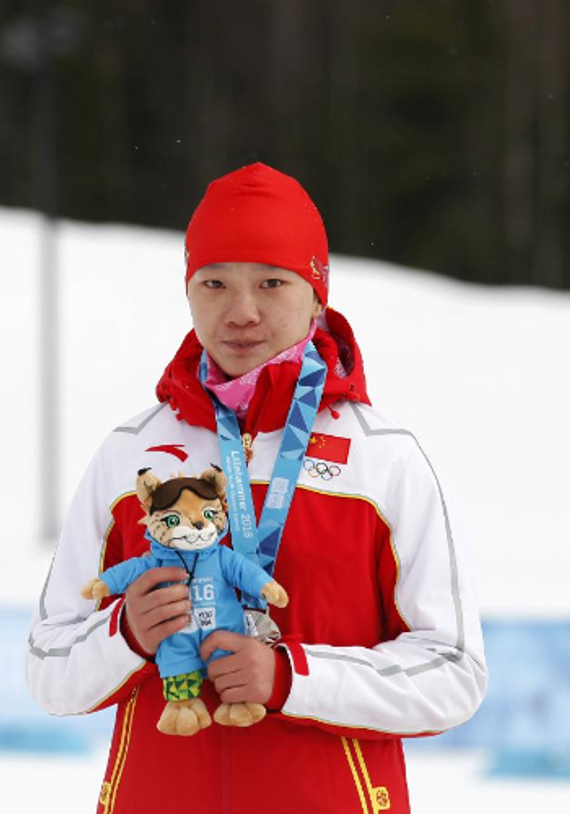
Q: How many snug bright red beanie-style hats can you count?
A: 1